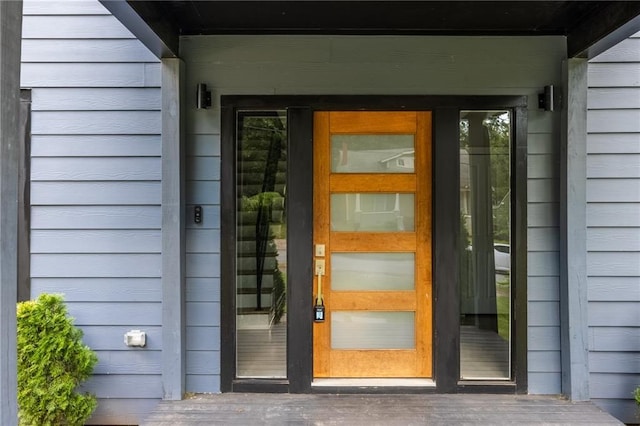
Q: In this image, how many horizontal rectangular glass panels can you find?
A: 4